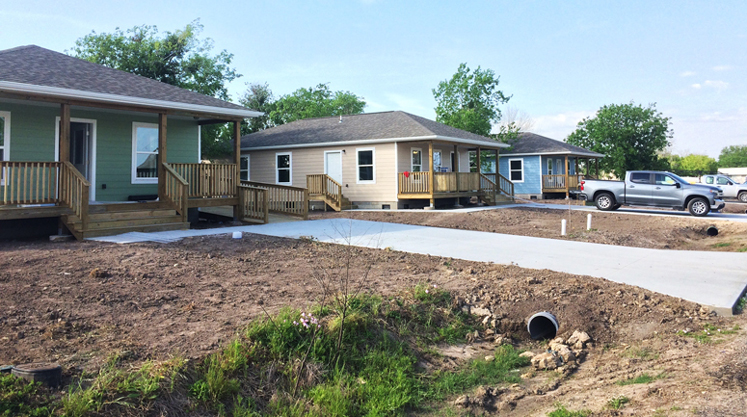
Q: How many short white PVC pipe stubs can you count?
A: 2